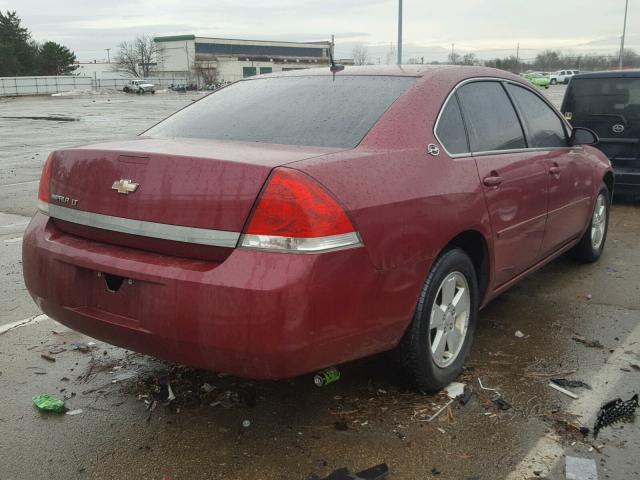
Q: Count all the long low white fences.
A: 1